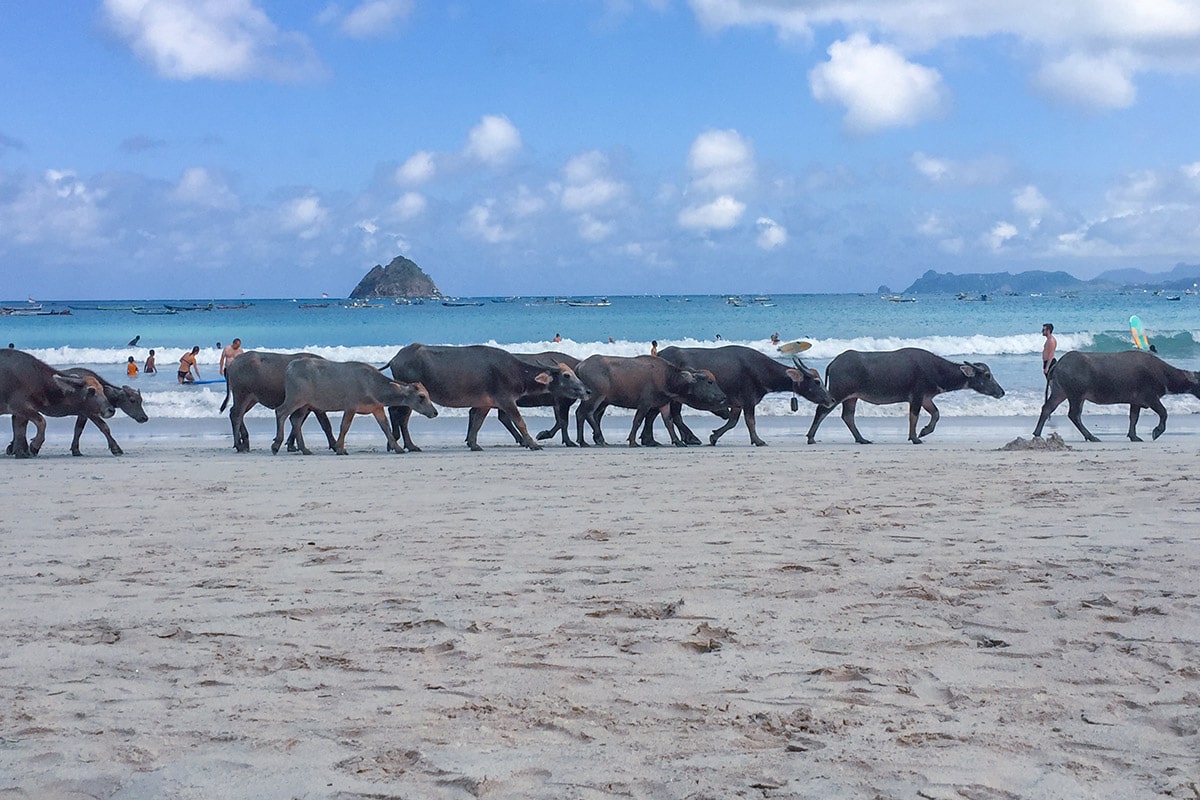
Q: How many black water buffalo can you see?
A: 10